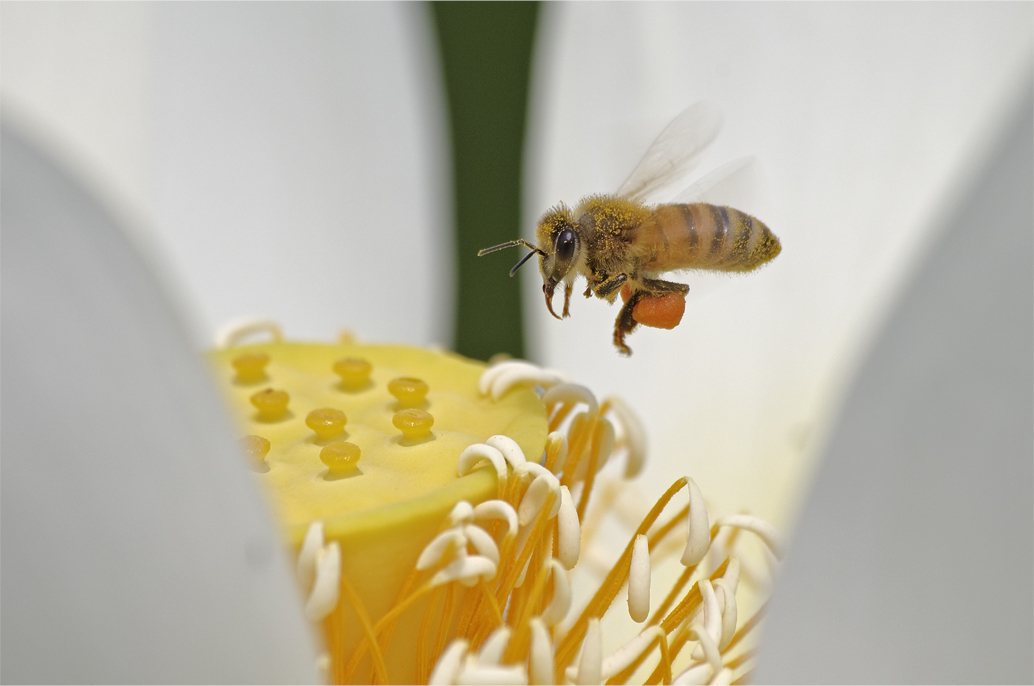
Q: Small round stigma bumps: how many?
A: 8